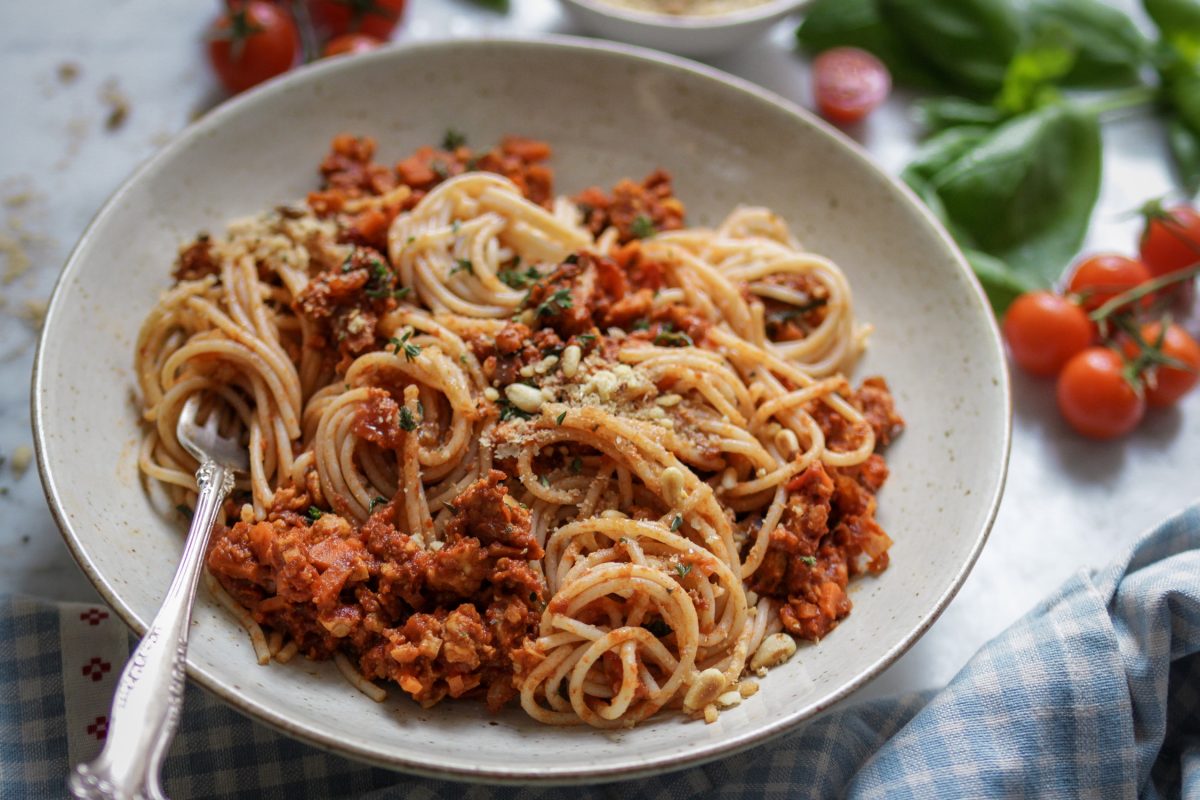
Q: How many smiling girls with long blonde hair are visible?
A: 0